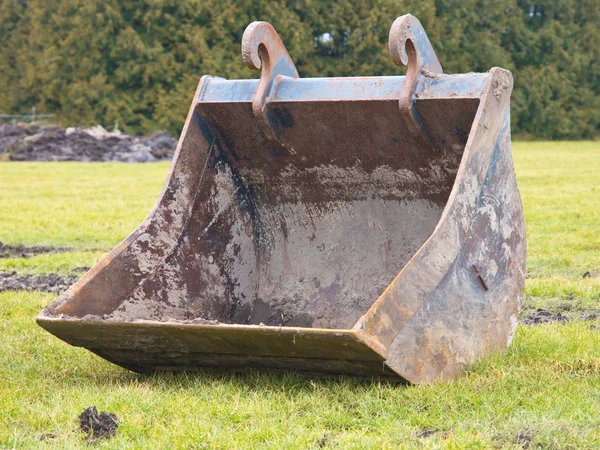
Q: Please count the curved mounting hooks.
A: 2